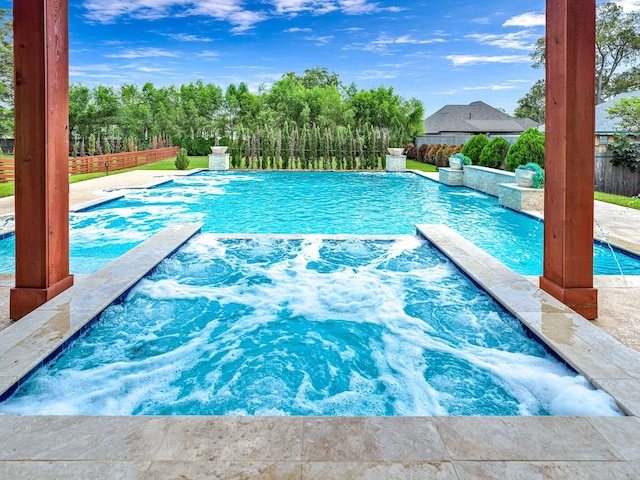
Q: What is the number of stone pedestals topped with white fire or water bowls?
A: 2